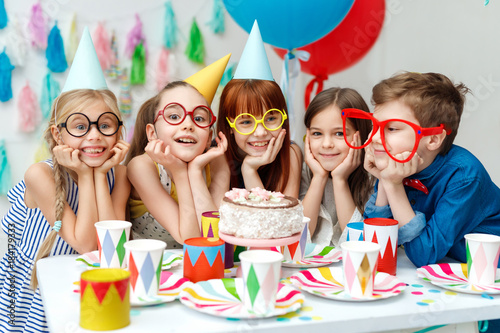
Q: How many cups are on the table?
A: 6